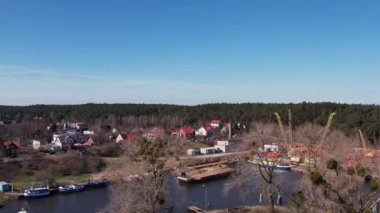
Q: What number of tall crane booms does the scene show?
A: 4